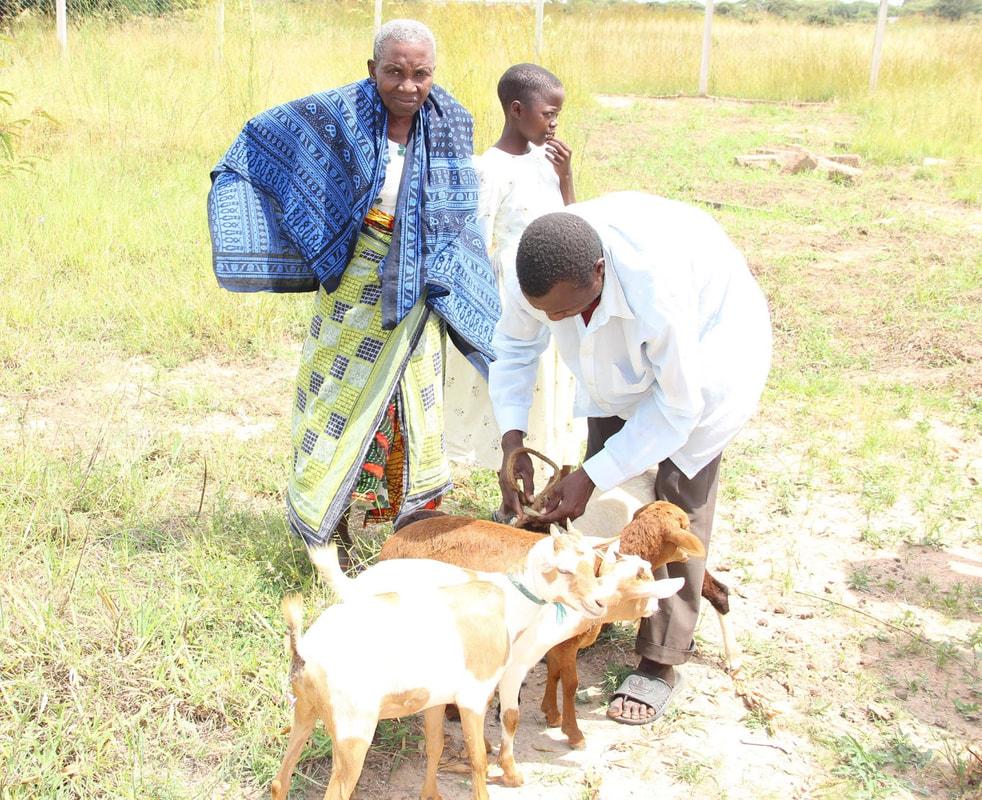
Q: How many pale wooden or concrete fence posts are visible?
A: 6